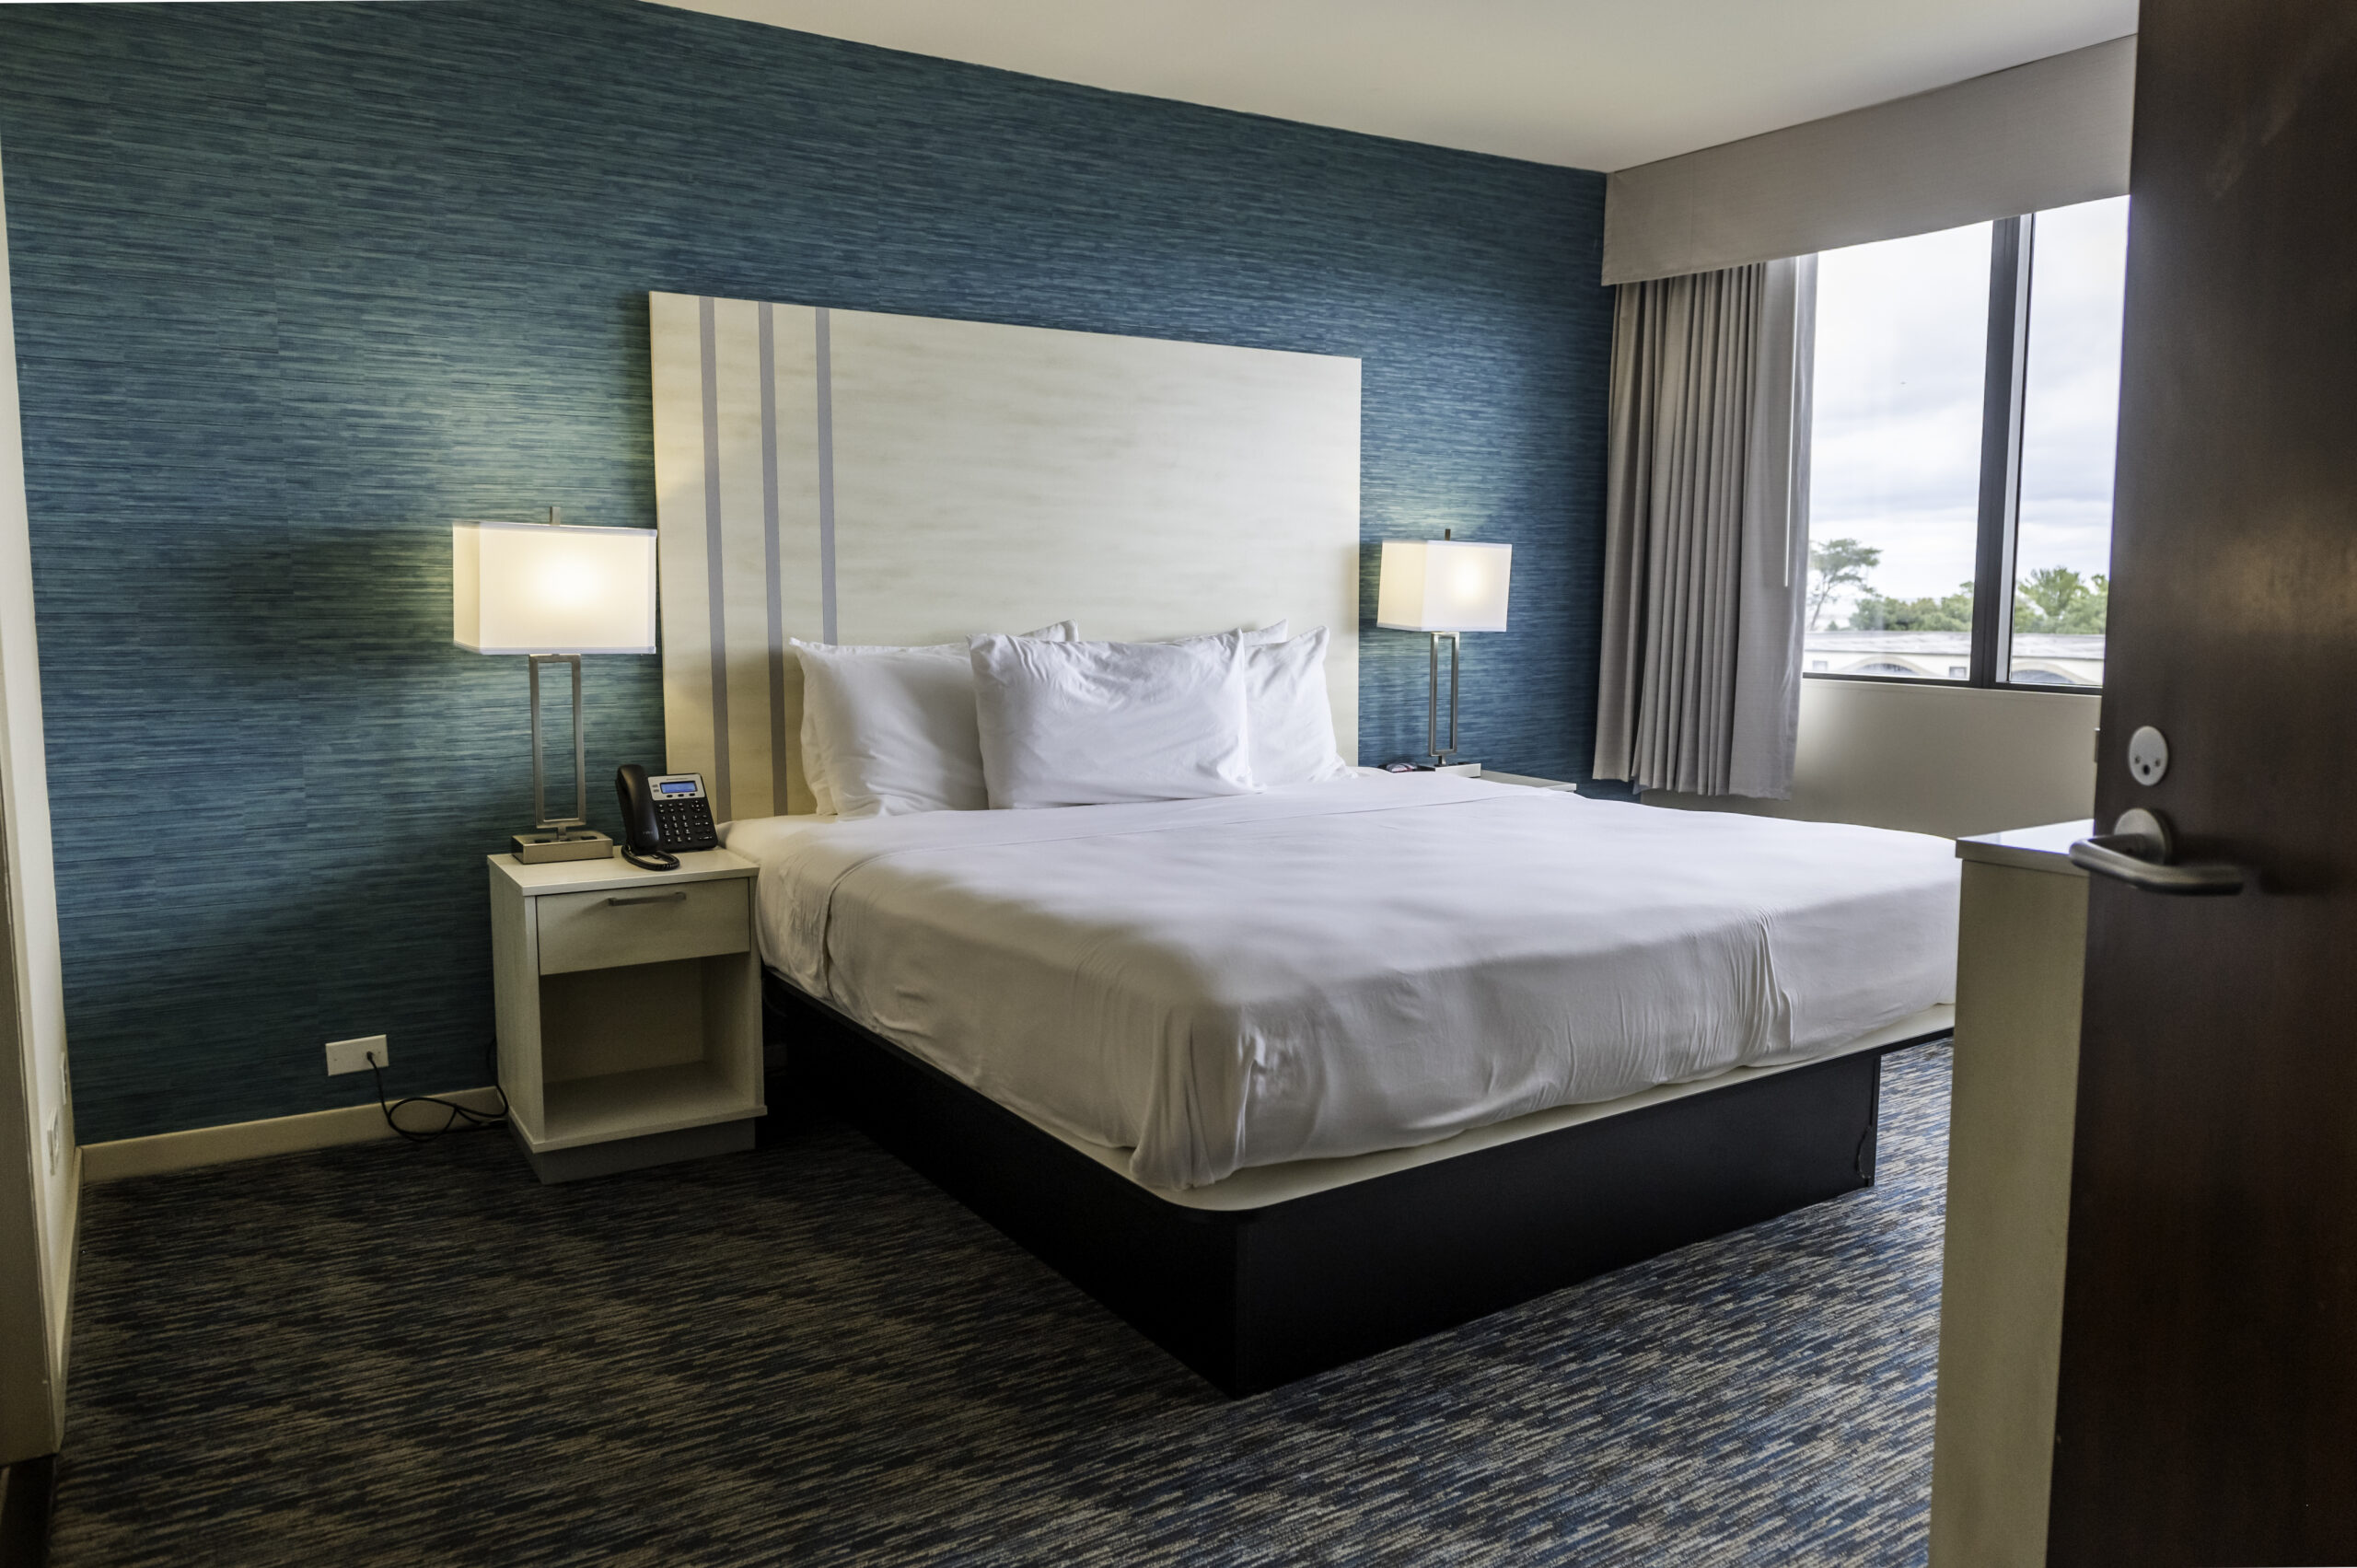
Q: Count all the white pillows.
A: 5